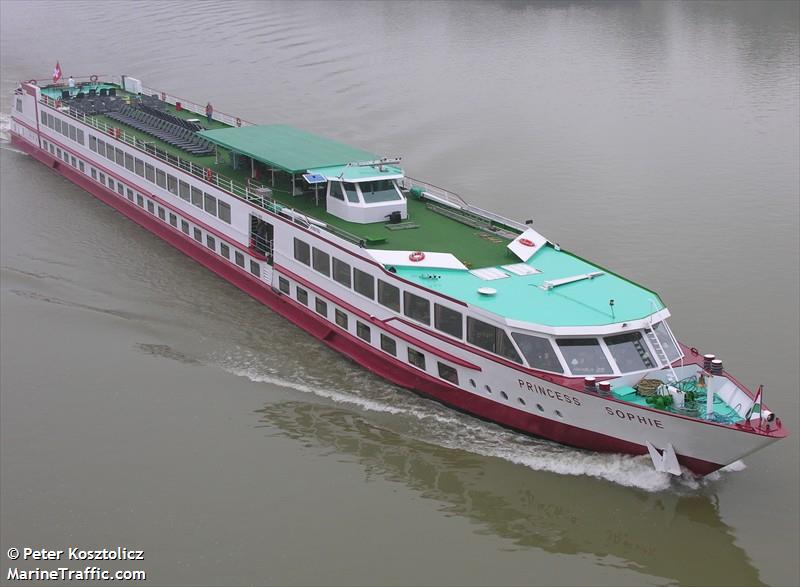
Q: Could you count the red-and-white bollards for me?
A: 4